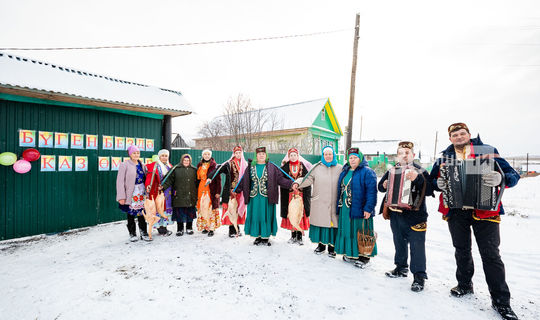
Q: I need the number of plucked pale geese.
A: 5